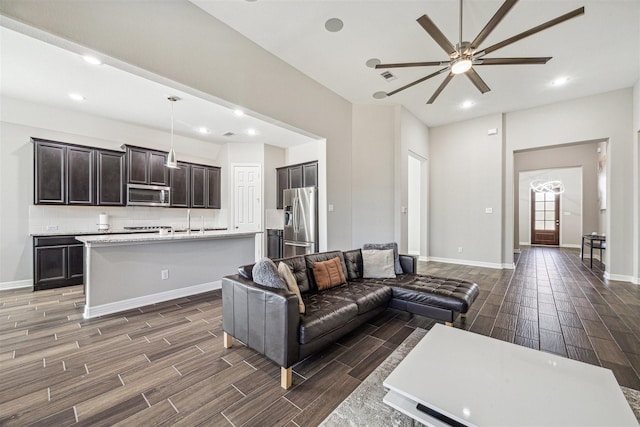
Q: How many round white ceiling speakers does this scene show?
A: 3